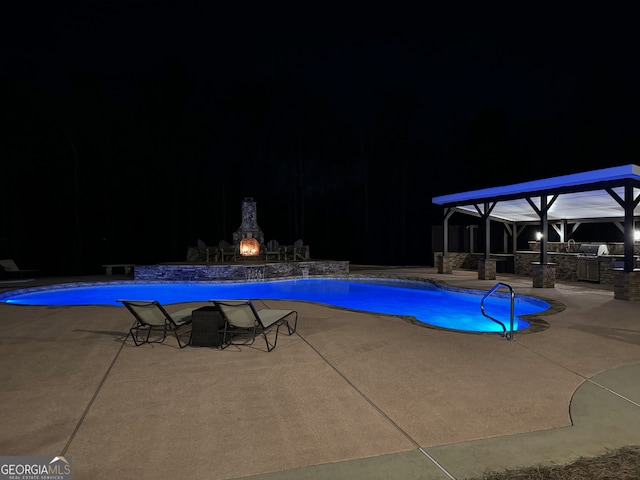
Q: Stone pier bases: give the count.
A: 4